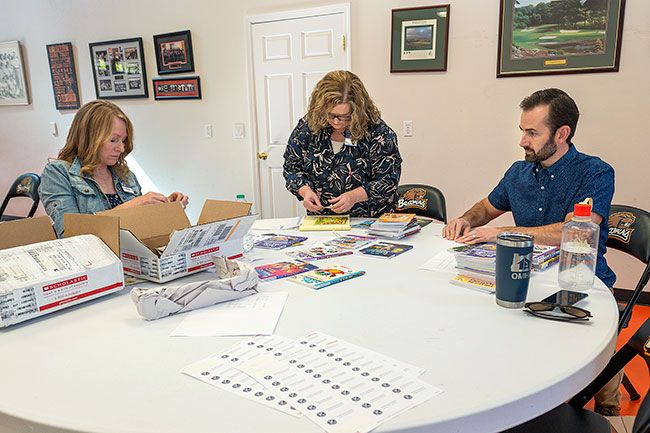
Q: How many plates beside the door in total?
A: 3